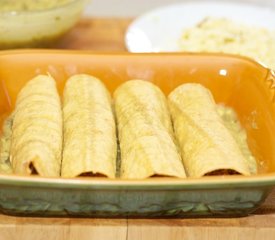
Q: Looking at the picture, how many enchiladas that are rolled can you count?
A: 4